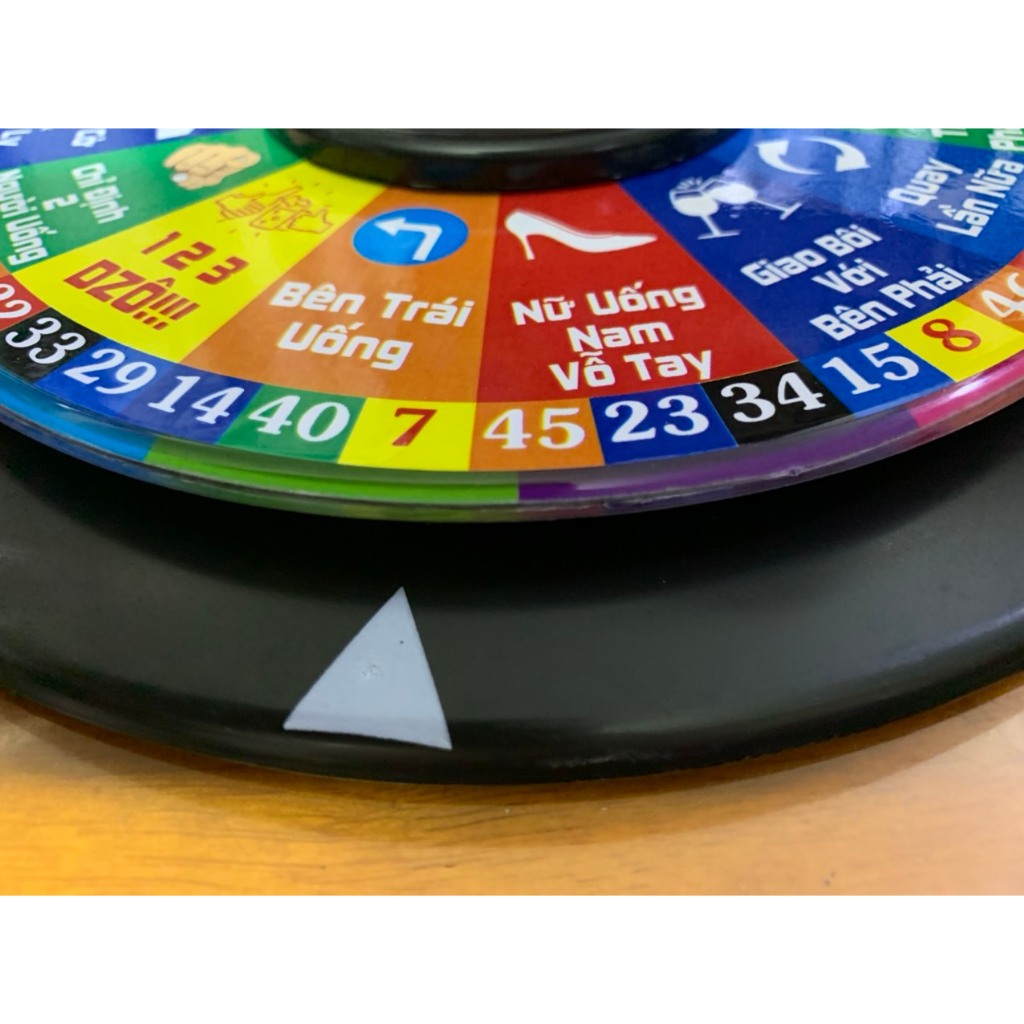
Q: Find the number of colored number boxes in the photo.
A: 12